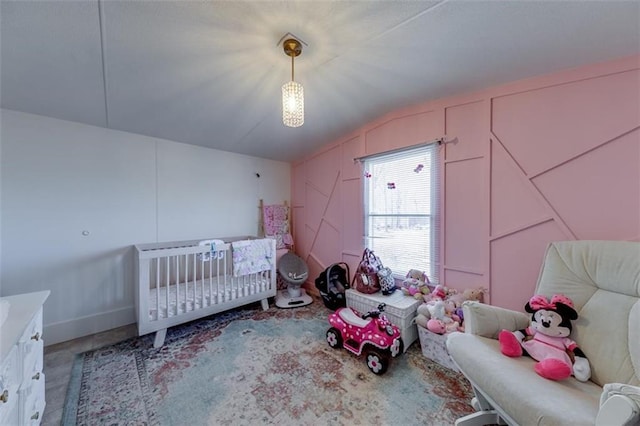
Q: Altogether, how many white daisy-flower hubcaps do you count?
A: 3